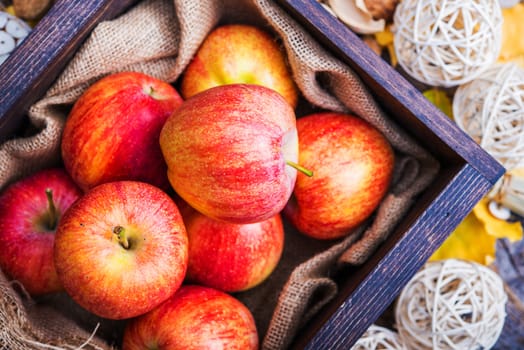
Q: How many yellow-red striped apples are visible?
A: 8